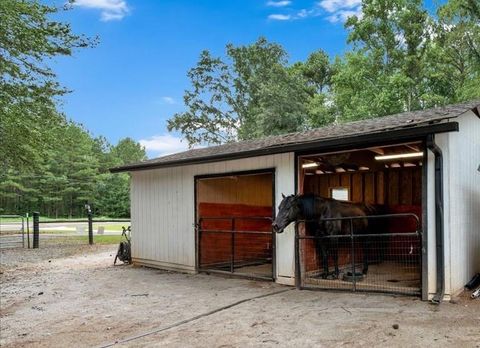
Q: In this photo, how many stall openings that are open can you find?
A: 2